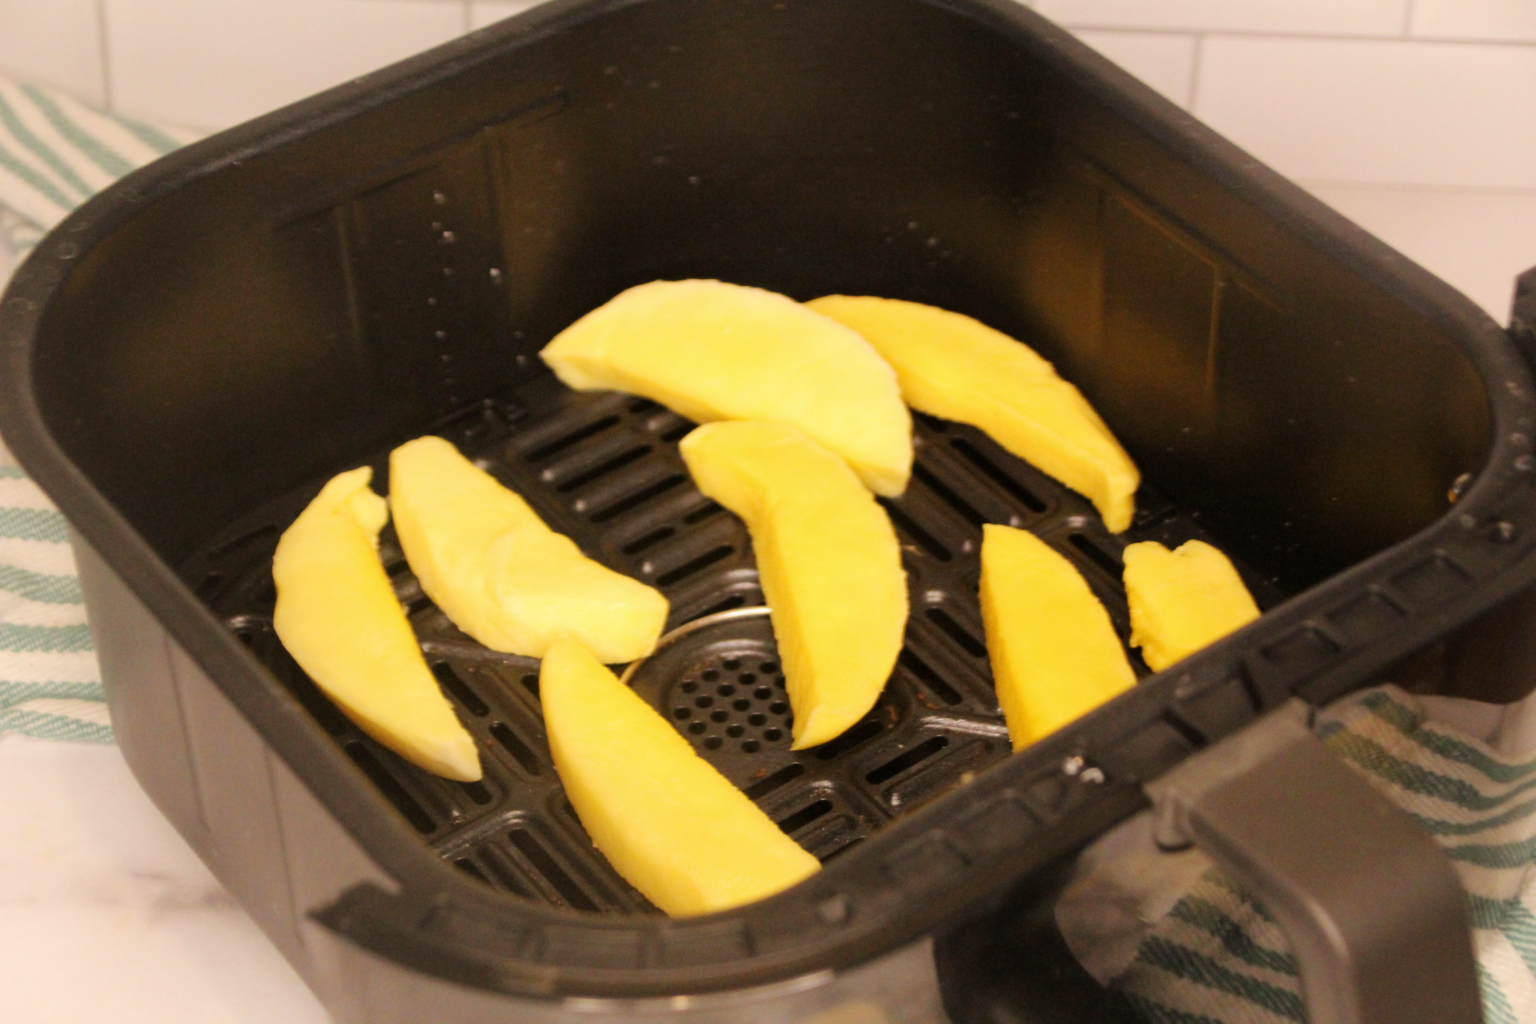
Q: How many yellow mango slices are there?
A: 8